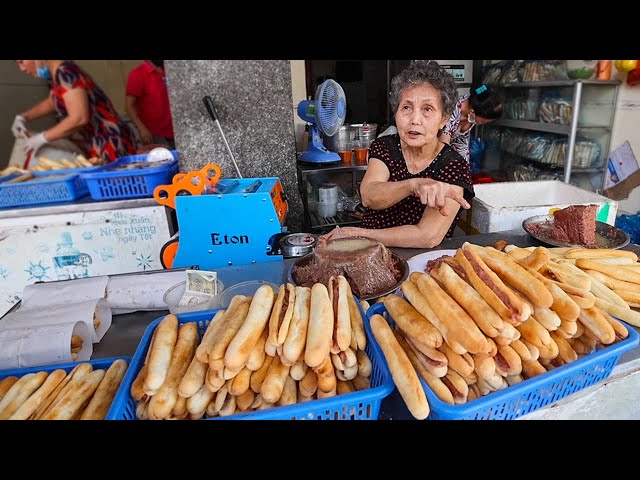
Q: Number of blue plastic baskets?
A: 5